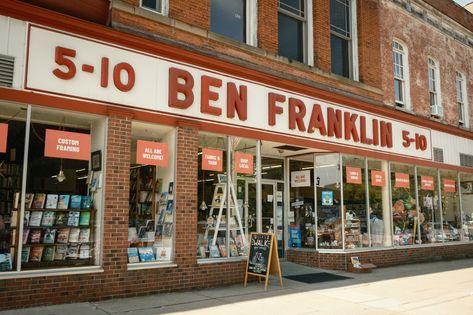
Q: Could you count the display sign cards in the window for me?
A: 11